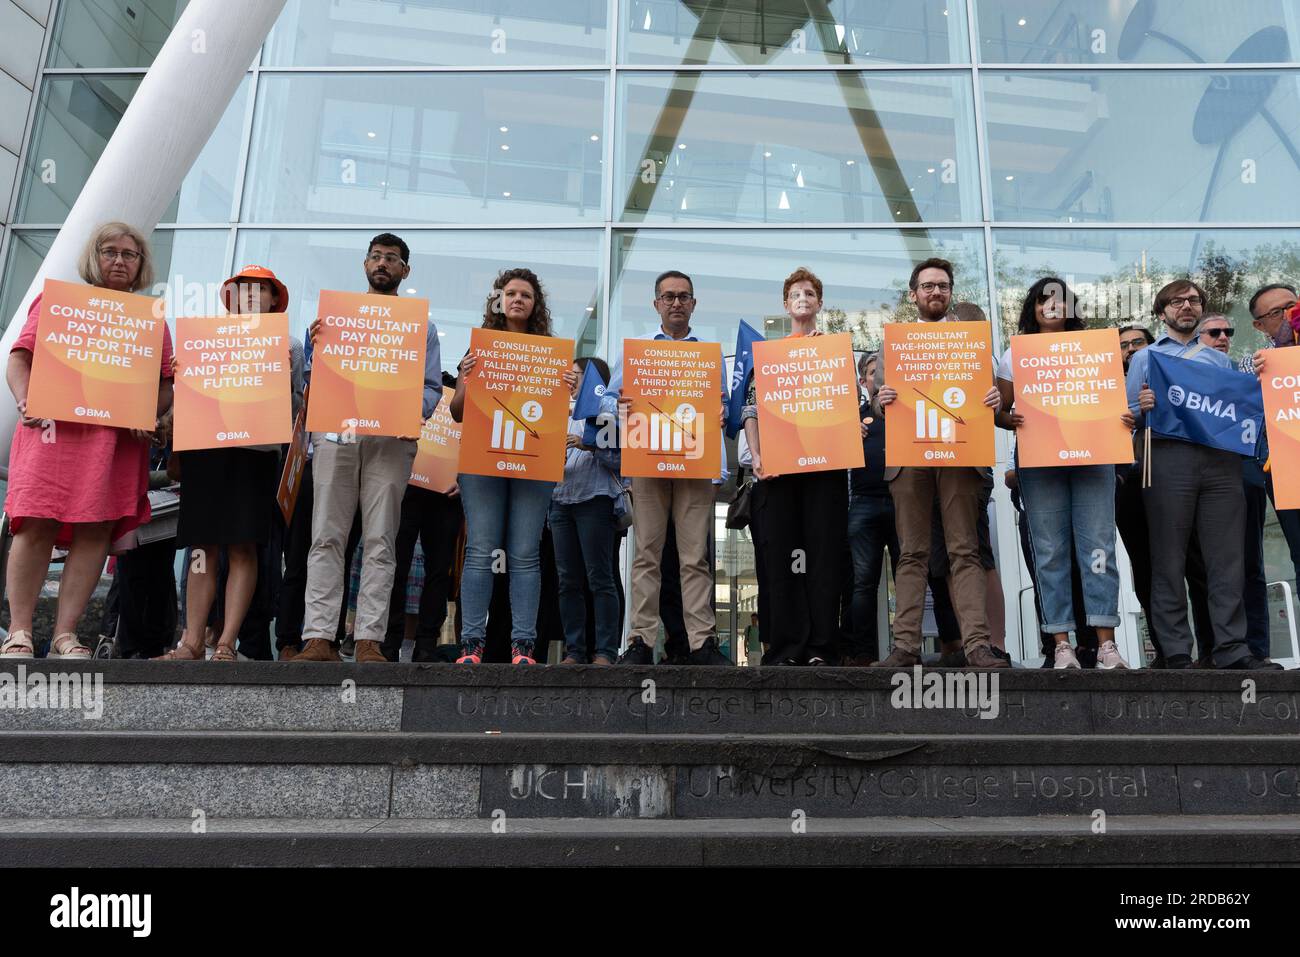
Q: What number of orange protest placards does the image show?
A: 11